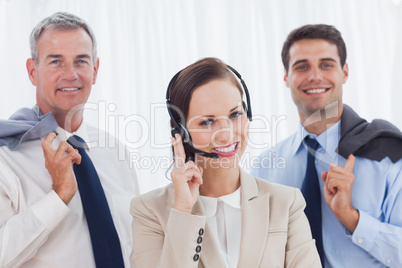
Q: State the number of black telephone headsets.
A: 1